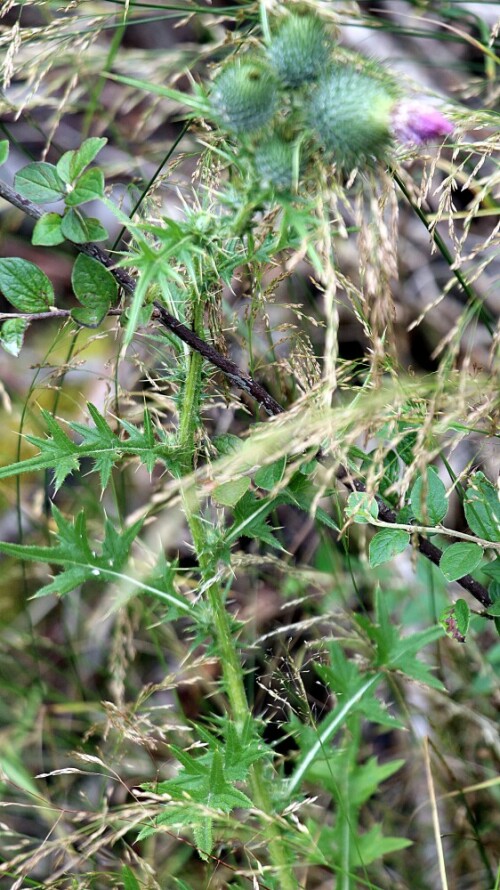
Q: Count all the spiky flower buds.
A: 4